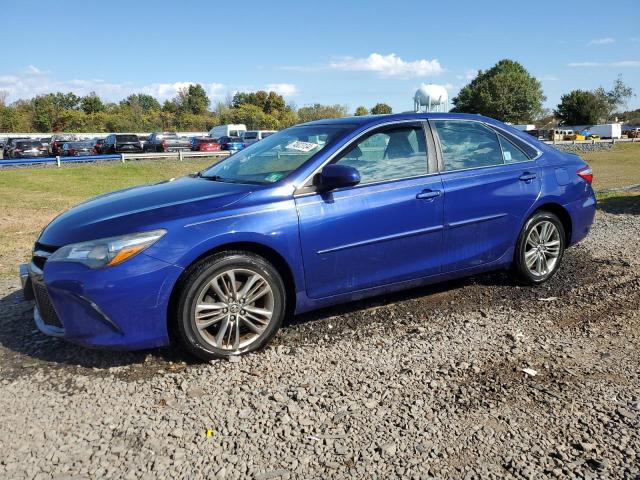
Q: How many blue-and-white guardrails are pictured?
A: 1